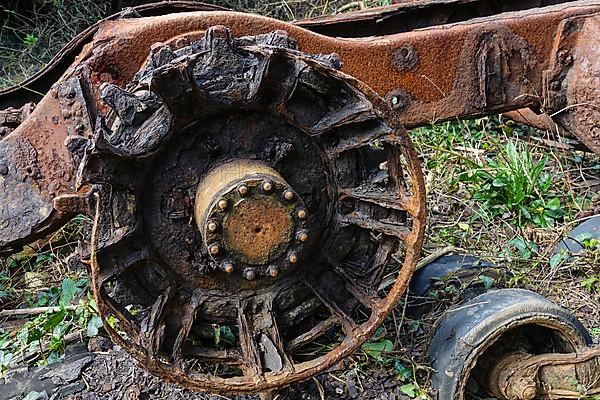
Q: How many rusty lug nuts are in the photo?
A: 12